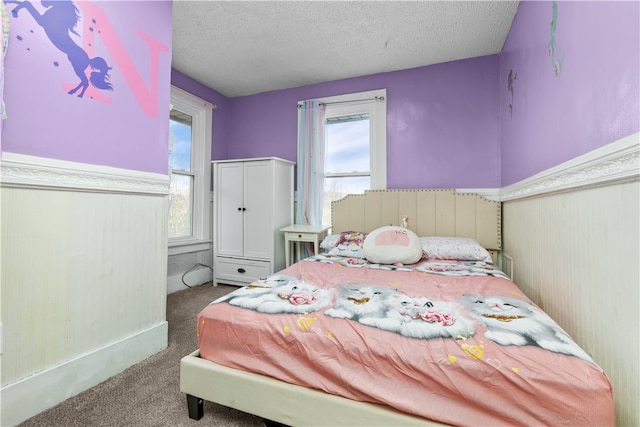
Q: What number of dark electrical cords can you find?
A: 1